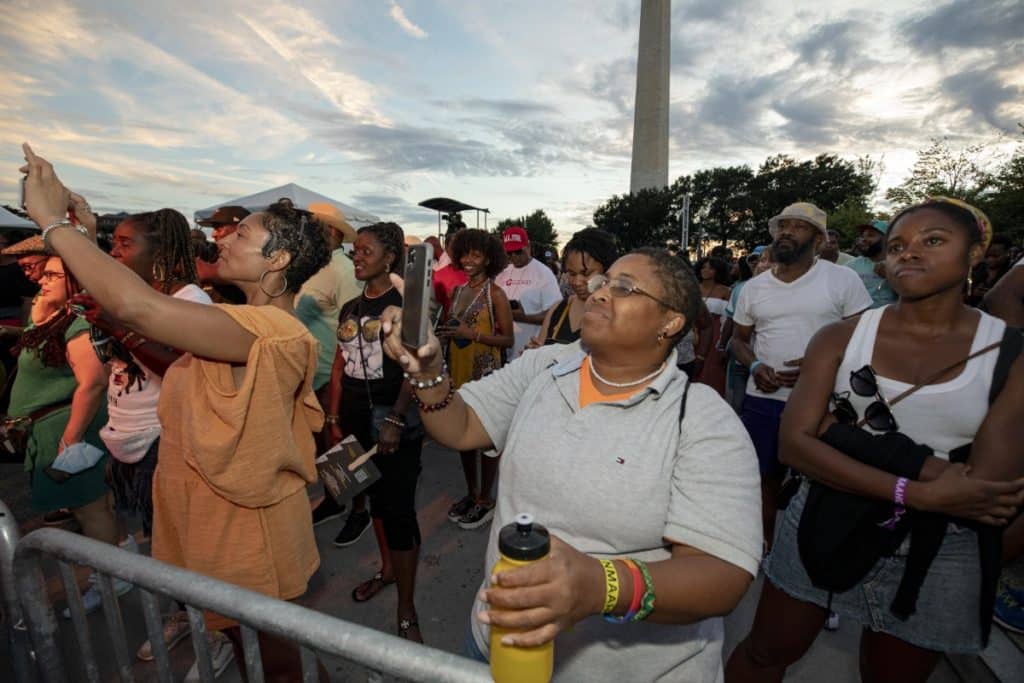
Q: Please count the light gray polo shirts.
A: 1